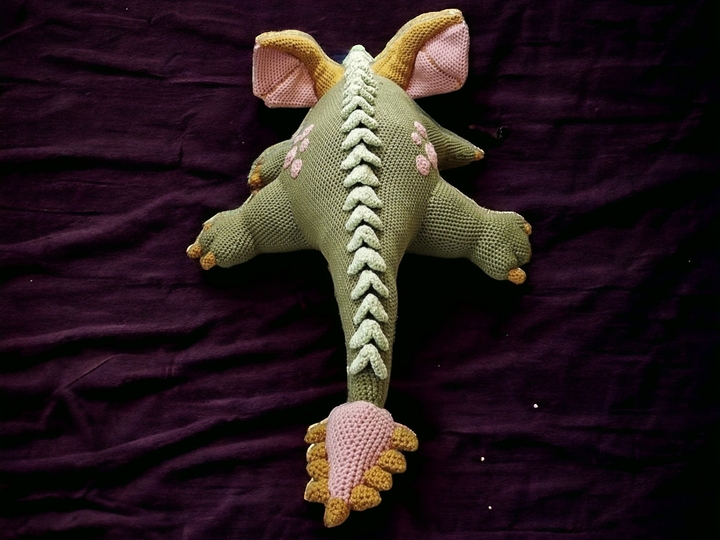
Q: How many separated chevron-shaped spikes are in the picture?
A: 13